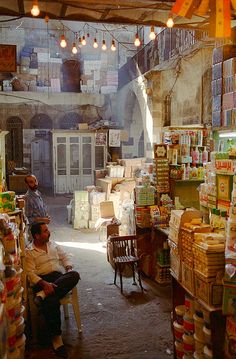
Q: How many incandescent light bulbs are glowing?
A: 10